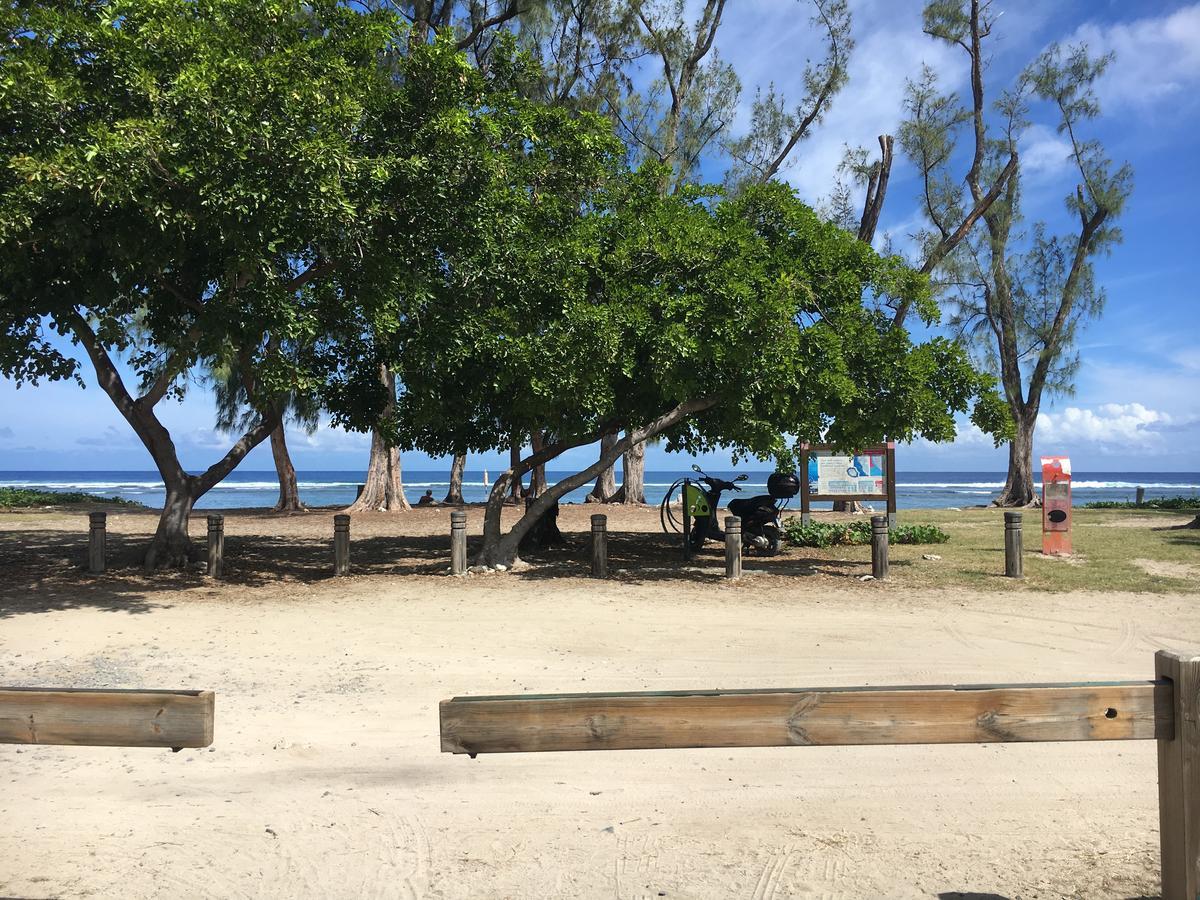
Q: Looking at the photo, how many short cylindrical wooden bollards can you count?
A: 8